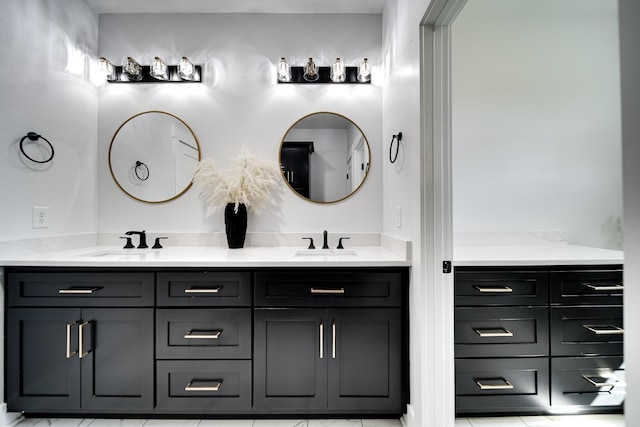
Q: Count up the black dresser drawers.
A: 11